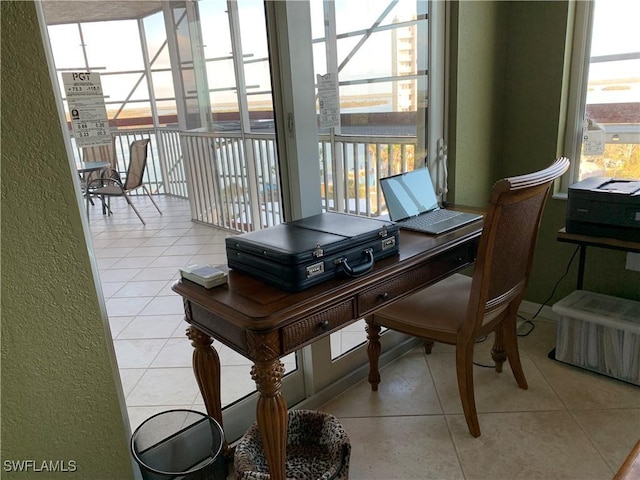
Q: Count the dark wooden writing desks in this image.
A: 1